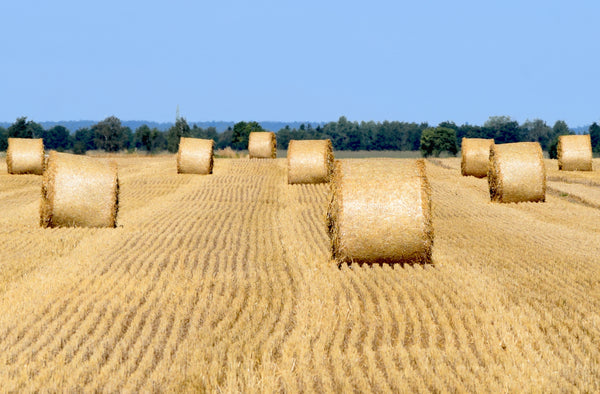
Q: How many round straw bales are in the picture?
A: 9